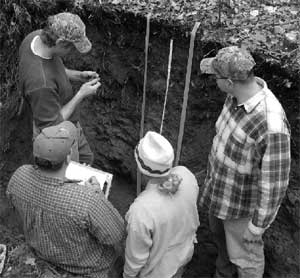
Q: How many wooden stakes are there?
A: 3